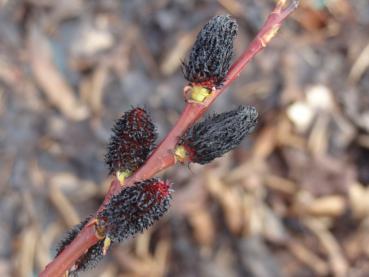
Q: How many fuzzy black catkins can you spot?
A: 5